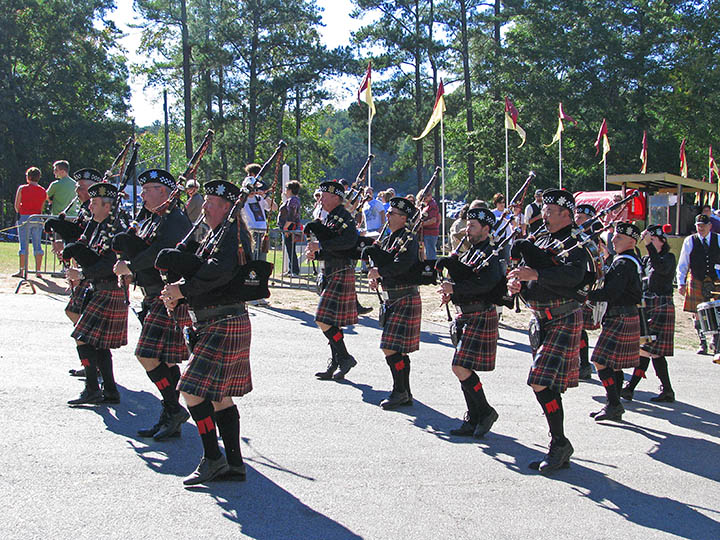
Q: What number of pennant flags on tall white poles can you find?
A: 8